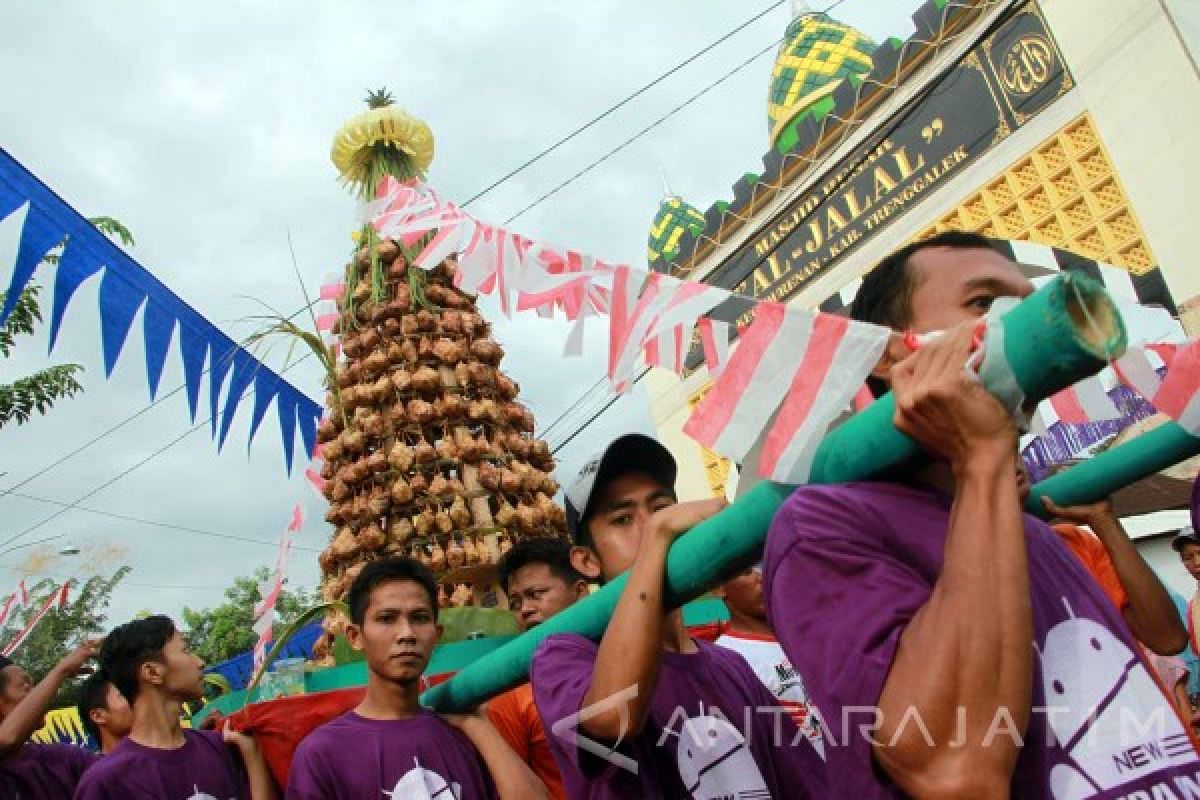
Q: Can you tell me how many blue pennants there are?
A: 11